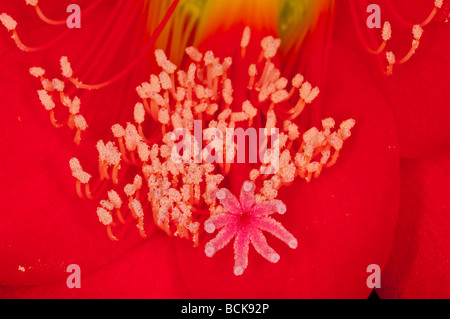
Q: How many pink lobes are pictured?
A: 8